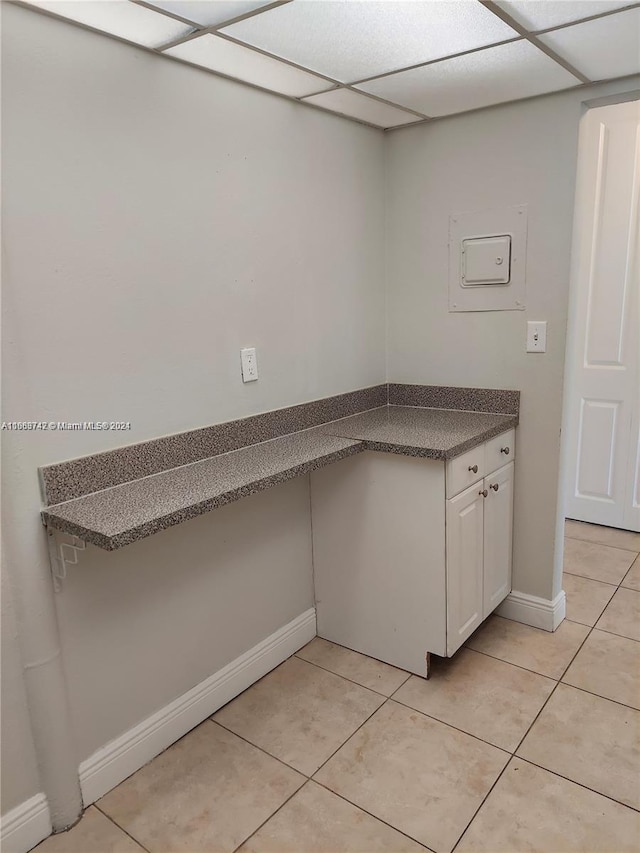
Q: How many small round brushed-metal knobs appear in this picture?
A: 4